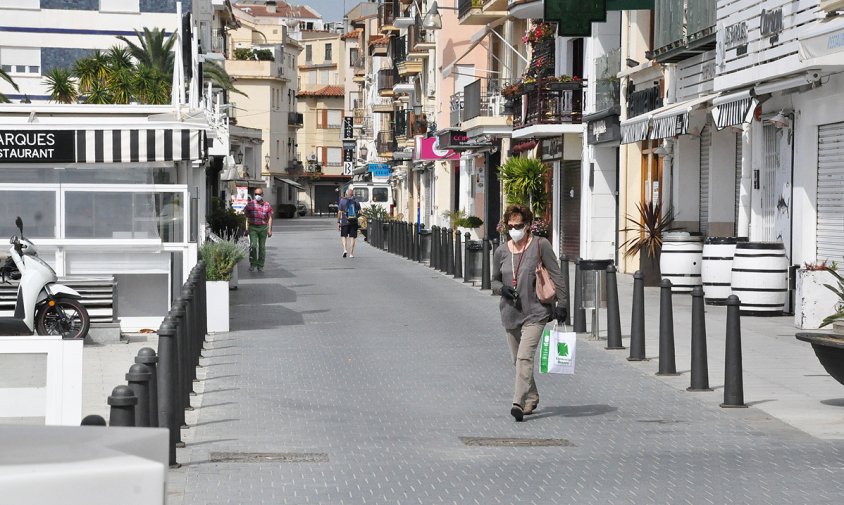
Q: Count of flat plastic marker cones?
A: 0